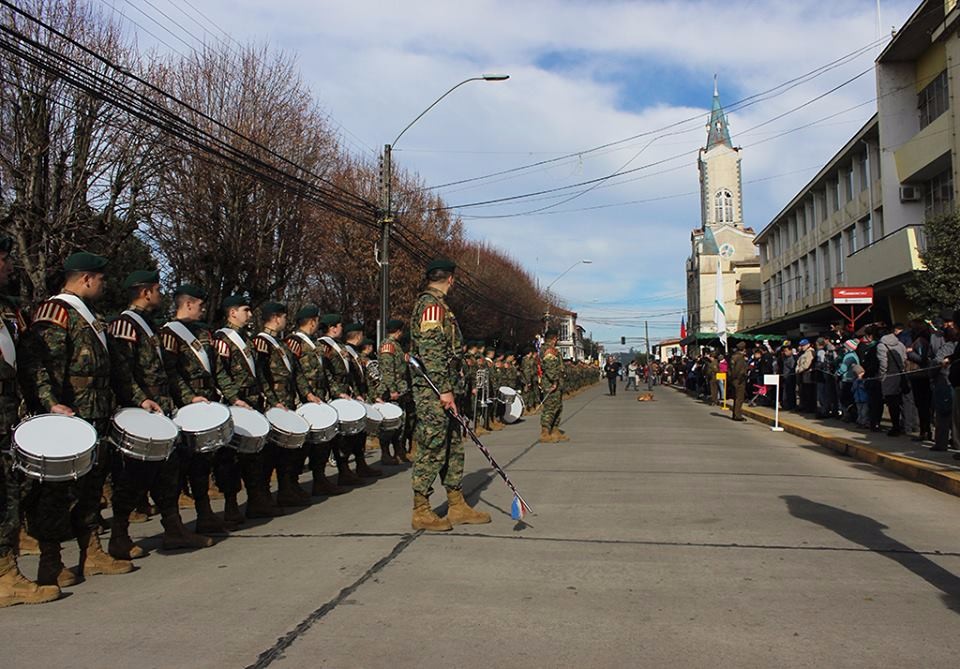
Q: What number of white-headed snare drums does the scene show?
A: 9